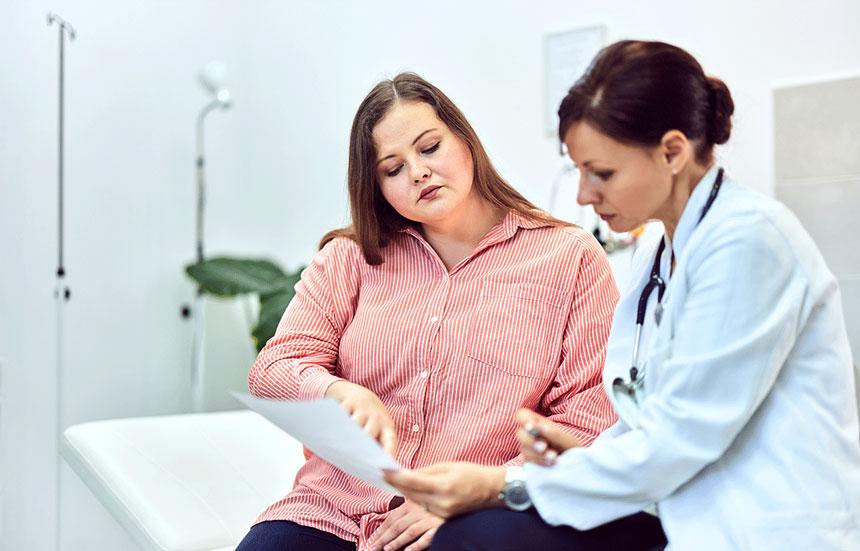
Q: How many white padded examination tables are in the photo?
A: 1